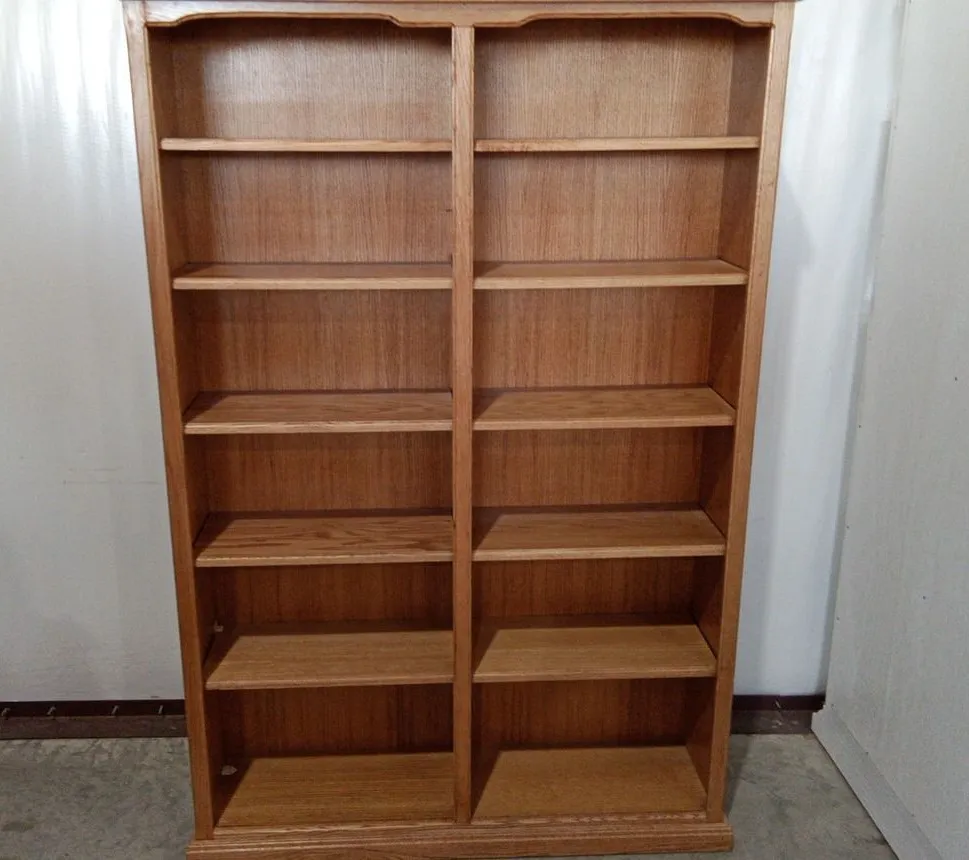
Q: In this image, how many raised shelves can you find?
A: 10